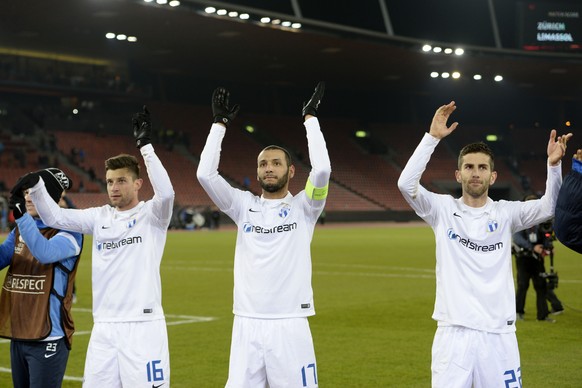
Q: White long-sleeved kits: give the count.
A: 3